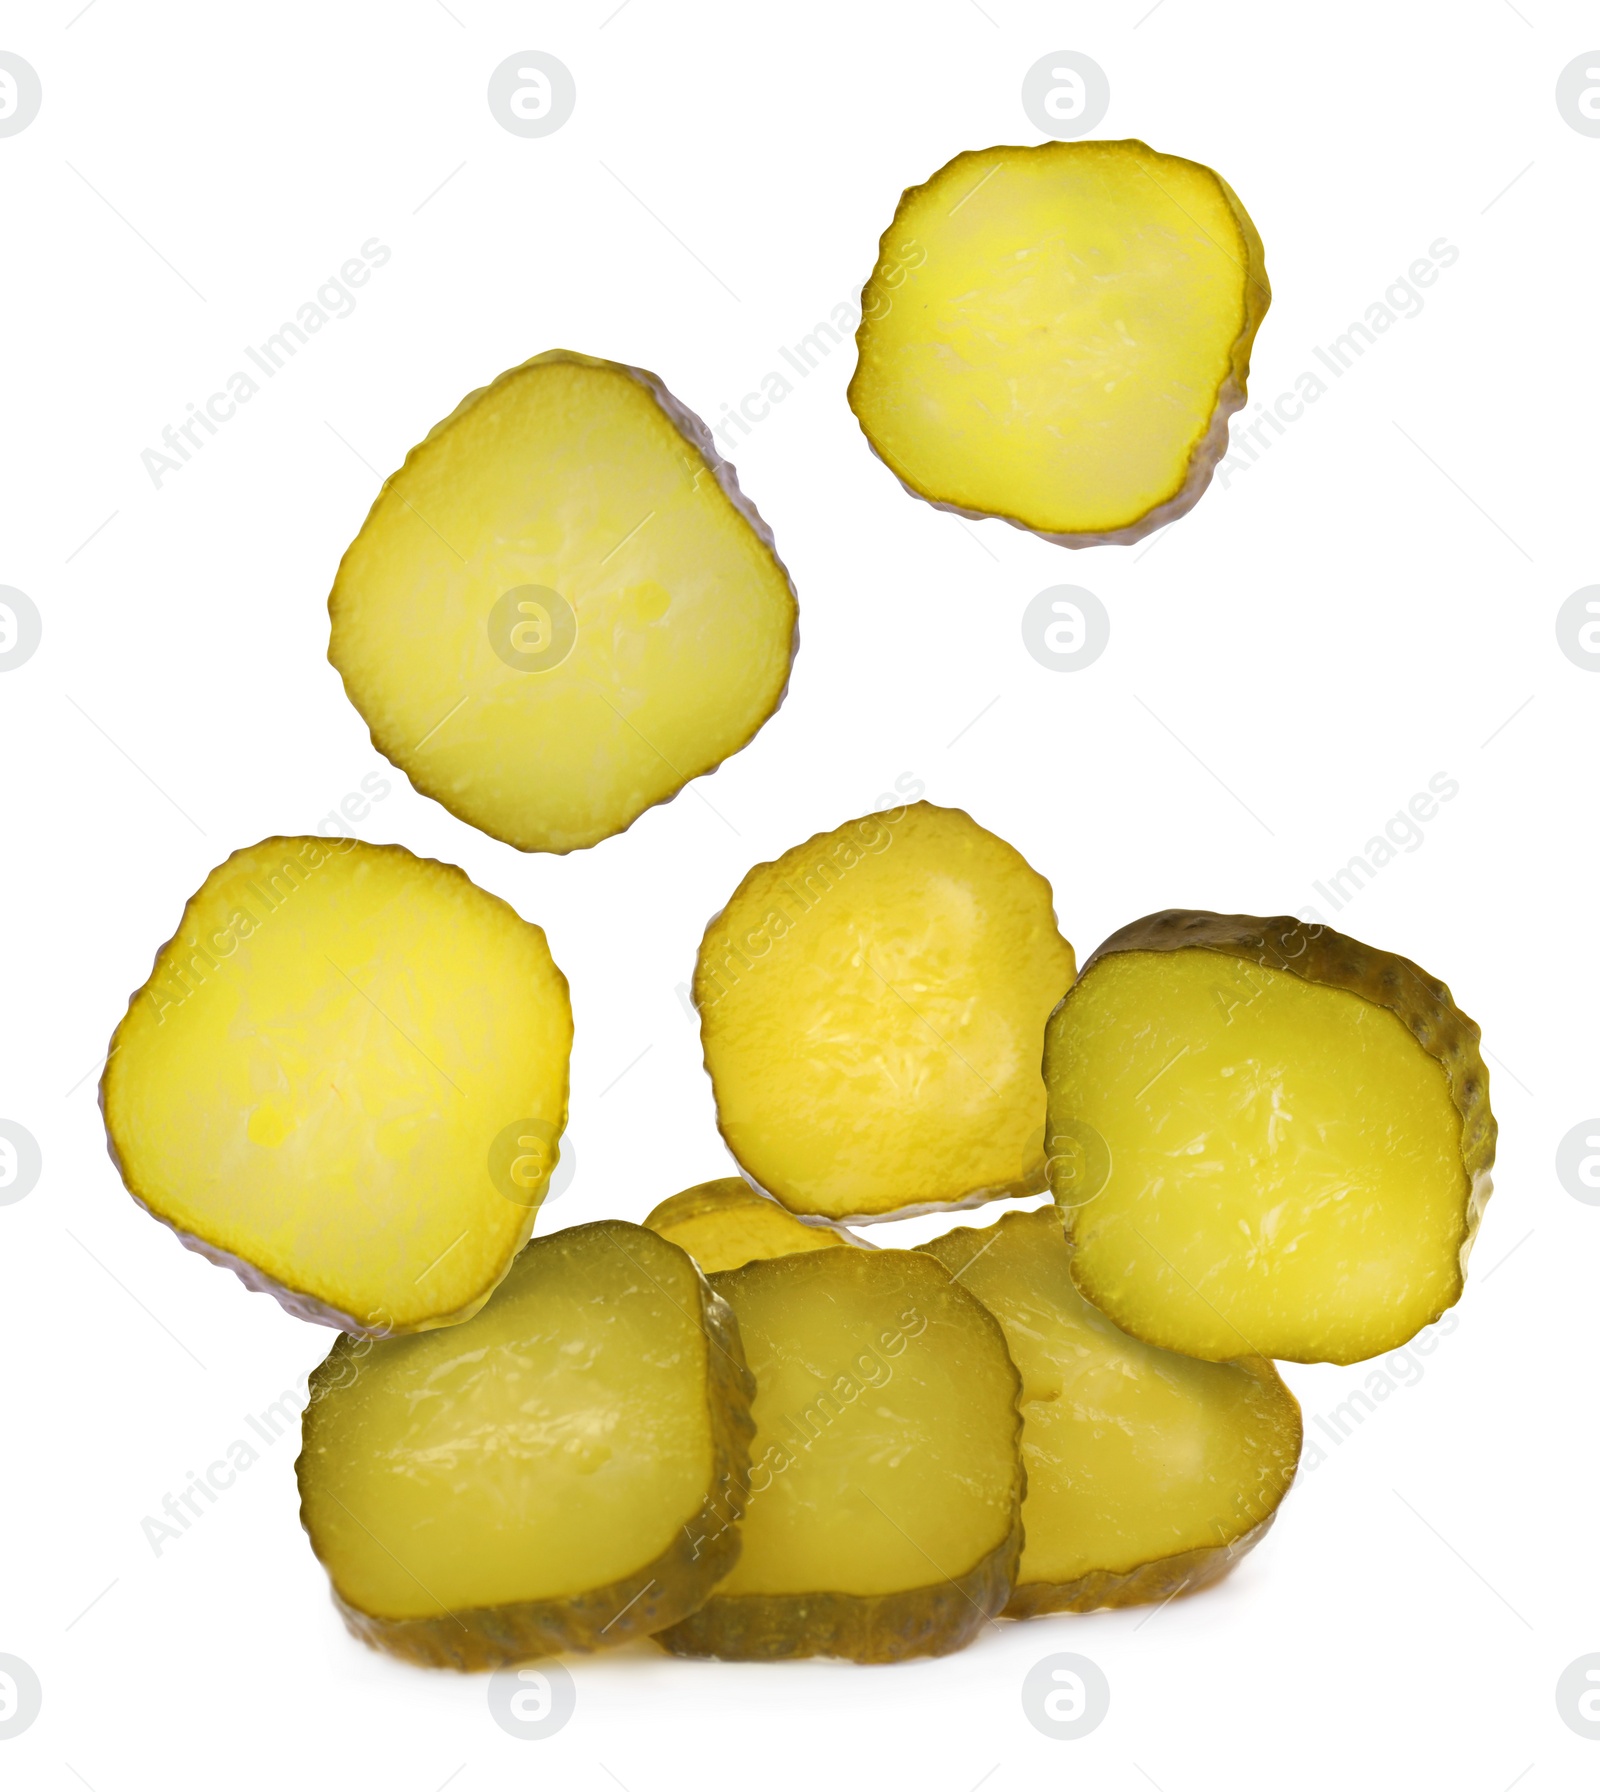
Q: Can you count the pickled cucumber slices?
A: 9